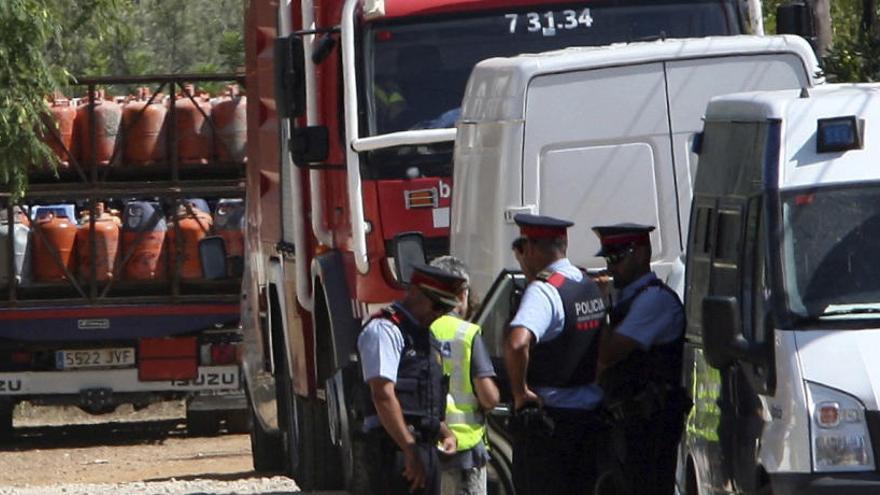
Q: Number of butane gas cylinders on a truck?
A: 11